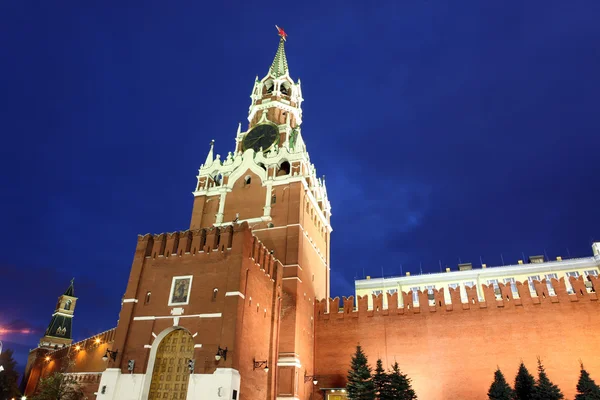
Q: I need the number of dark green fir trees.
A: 7